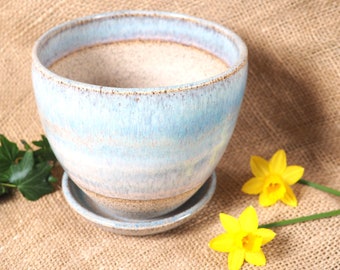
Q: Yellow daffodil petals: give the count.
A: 12